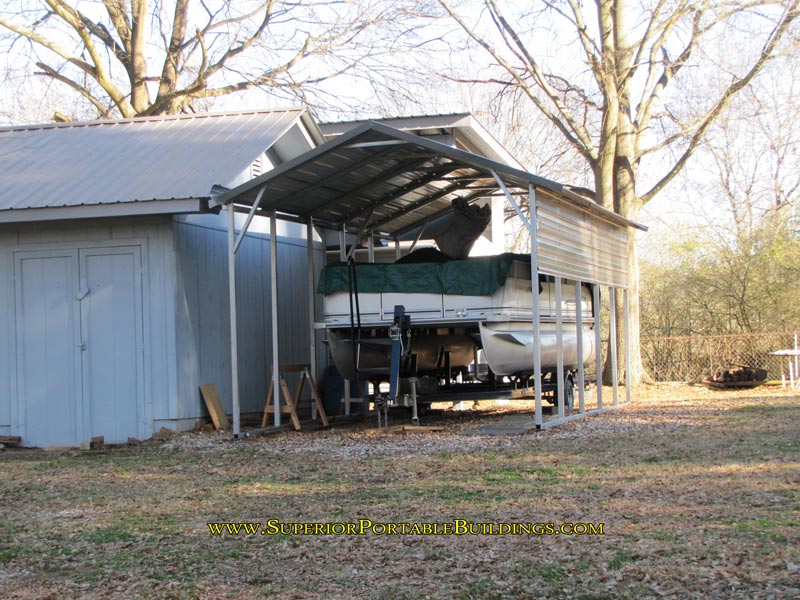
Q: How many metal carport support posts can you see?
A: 12